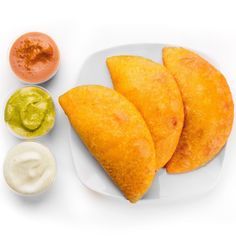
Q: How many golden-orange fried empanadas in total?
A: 3